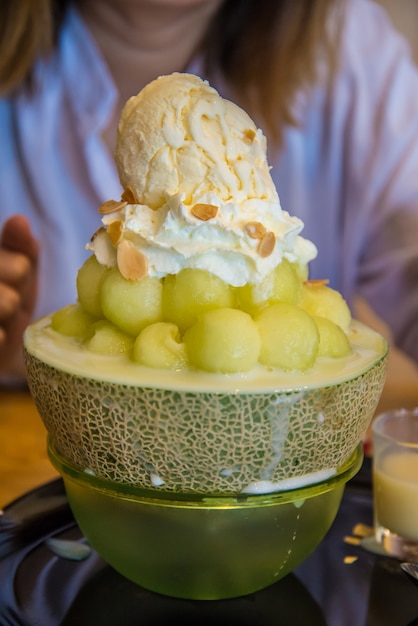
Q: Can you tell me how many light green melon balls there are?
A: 11